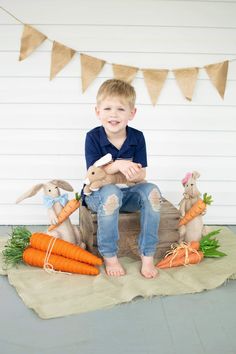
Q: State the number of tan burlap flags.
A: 7